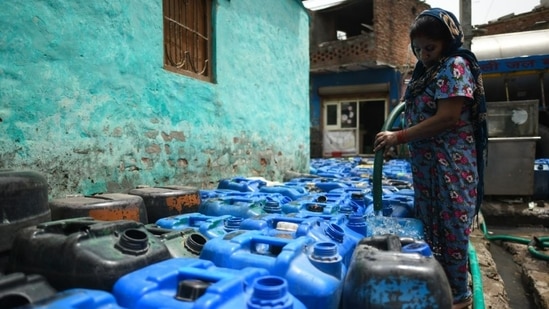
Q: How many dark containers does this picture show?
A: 7